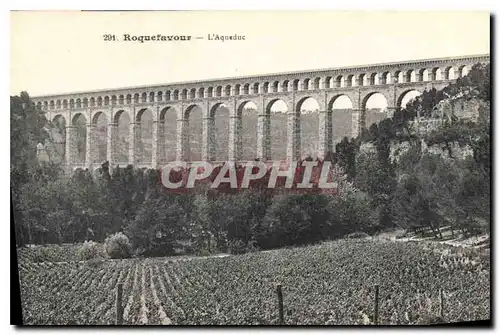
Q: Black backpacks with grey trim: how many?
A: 0